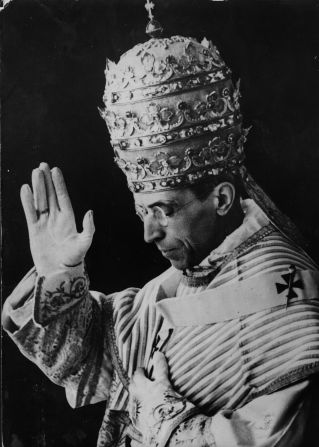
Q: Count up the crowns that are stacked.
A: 3